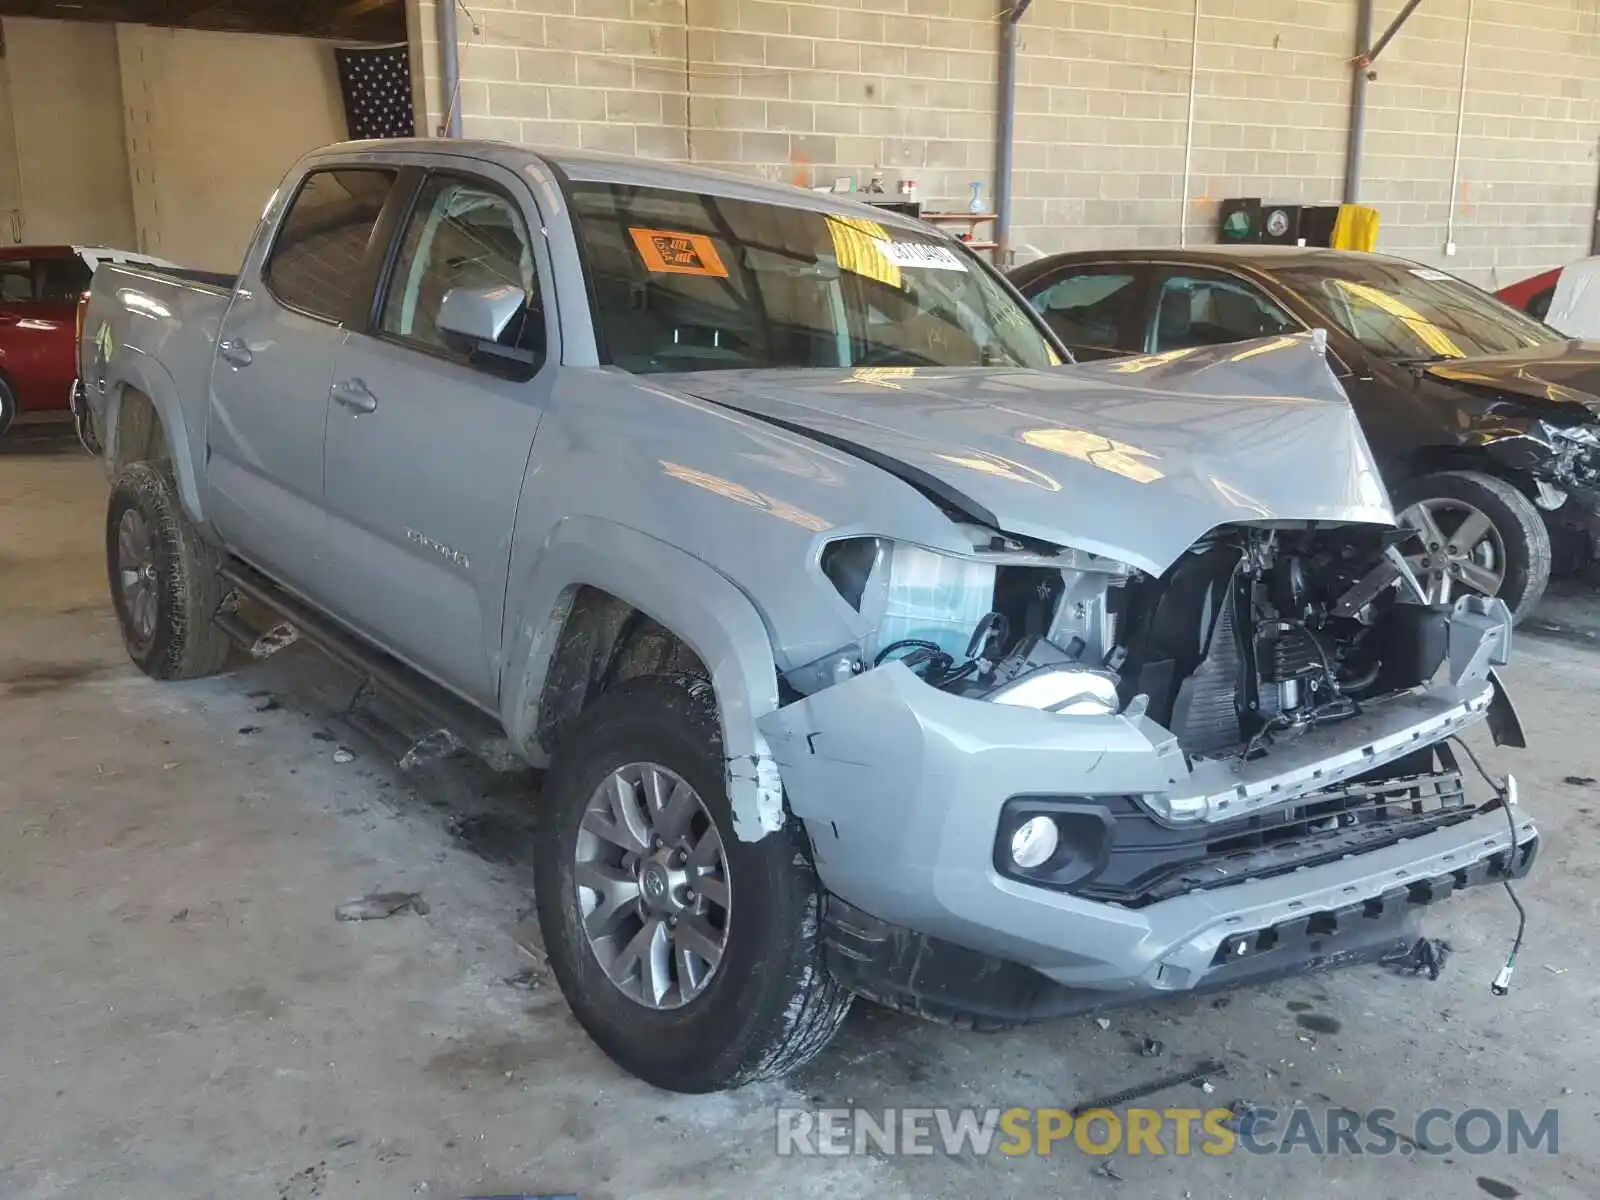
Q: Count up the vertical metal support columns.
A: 3